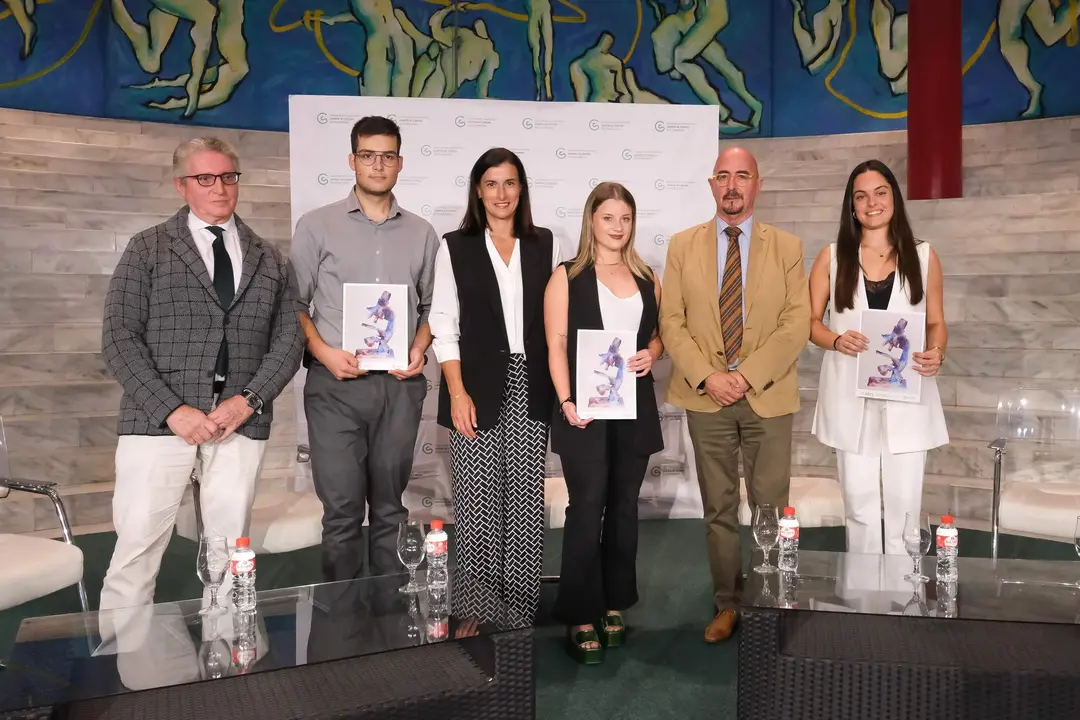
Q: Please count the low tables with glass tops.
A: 2